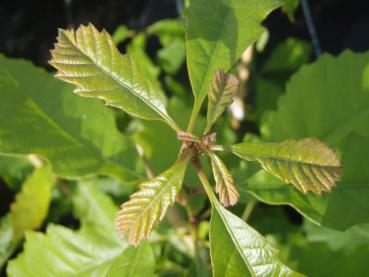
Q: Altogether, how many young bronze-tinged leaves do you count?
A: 5